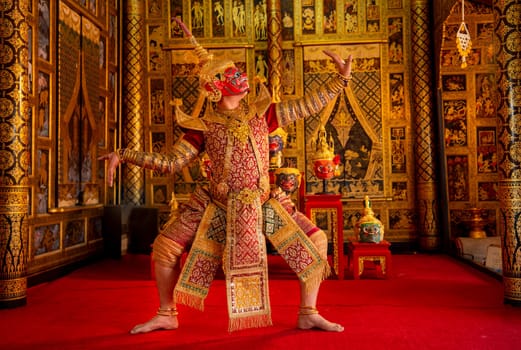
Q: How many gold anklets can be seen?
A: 4